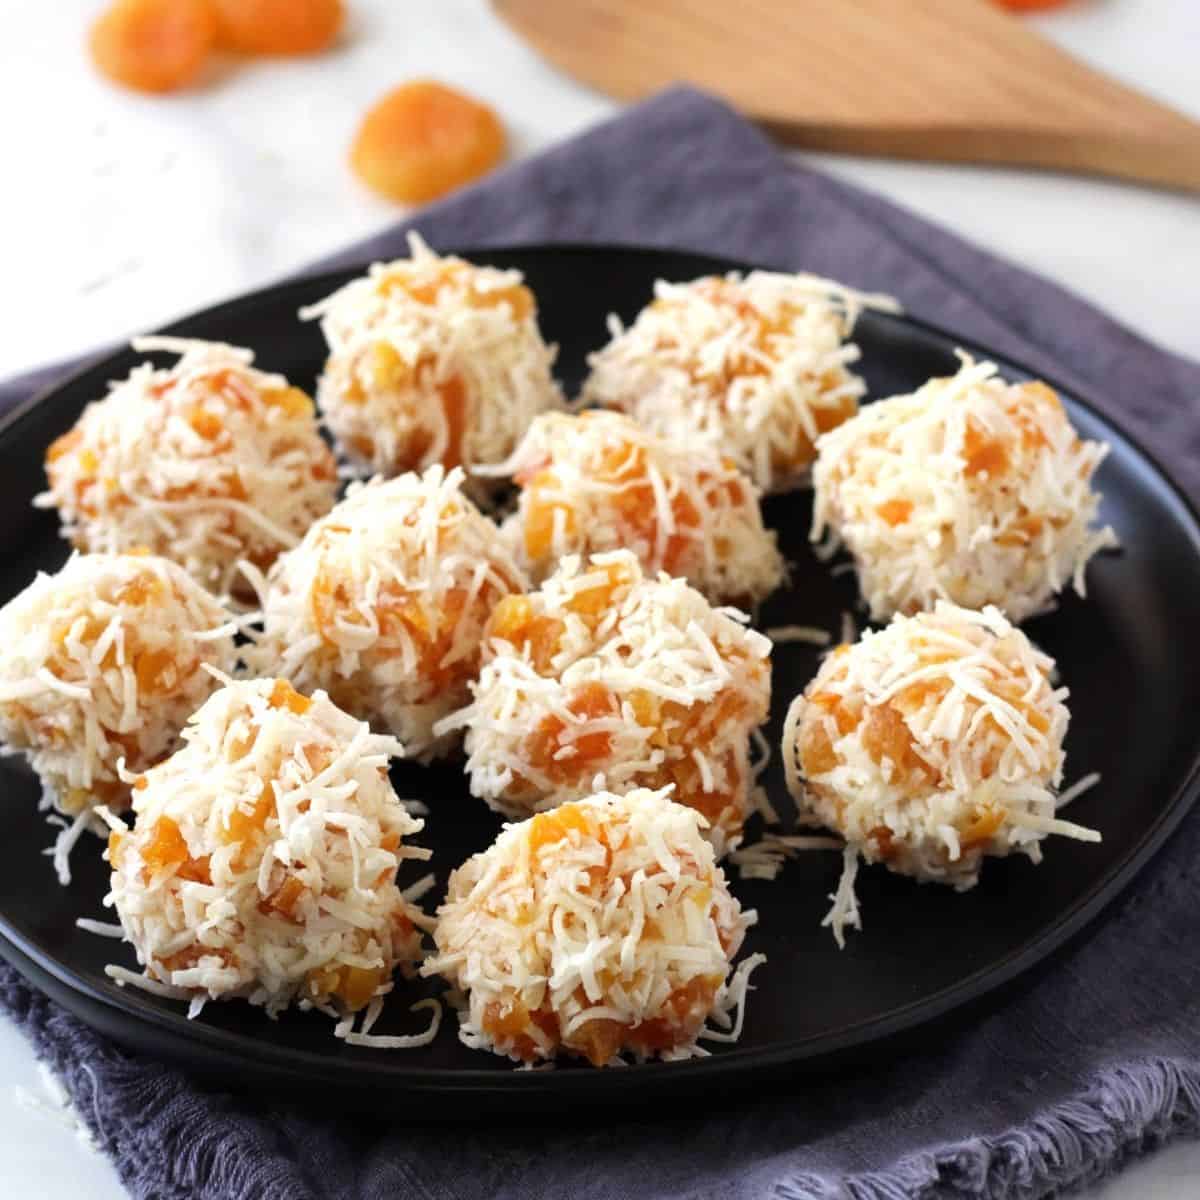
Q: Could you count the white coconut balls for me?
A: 11